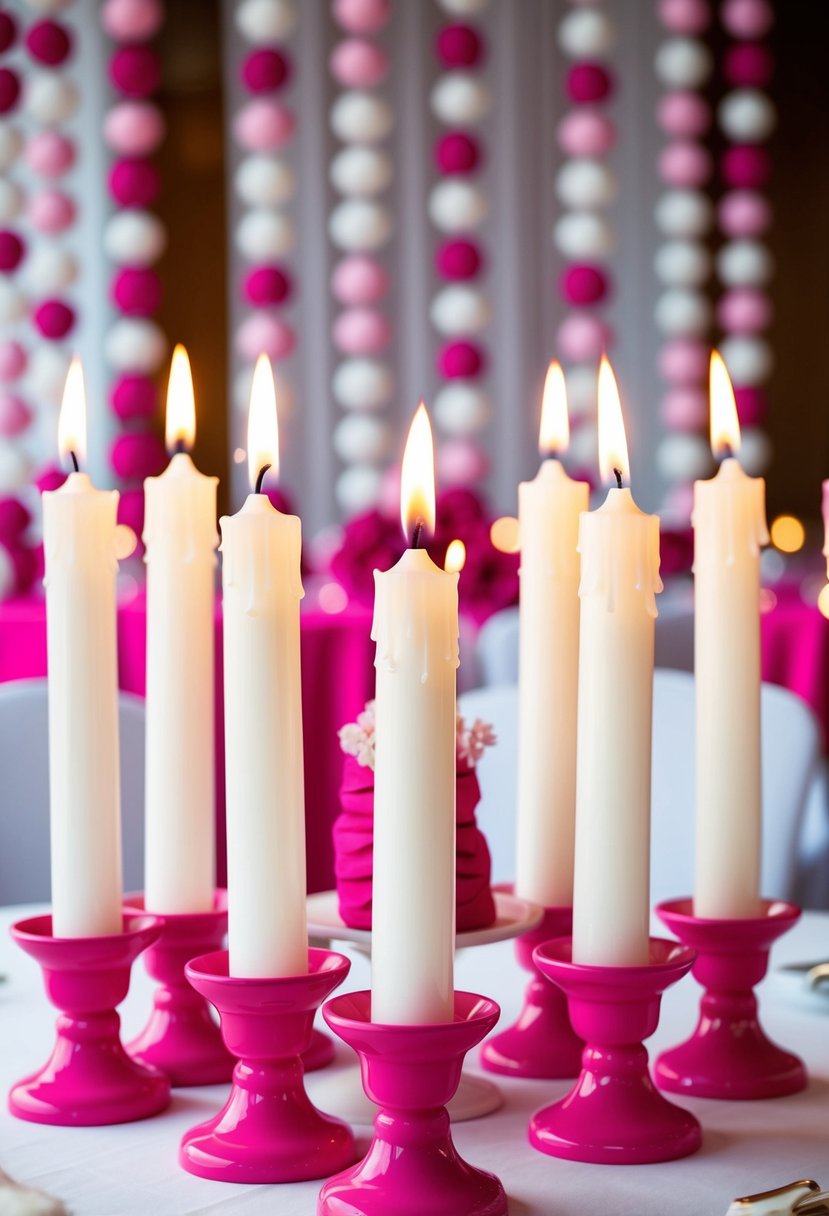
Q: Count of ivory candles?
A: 7